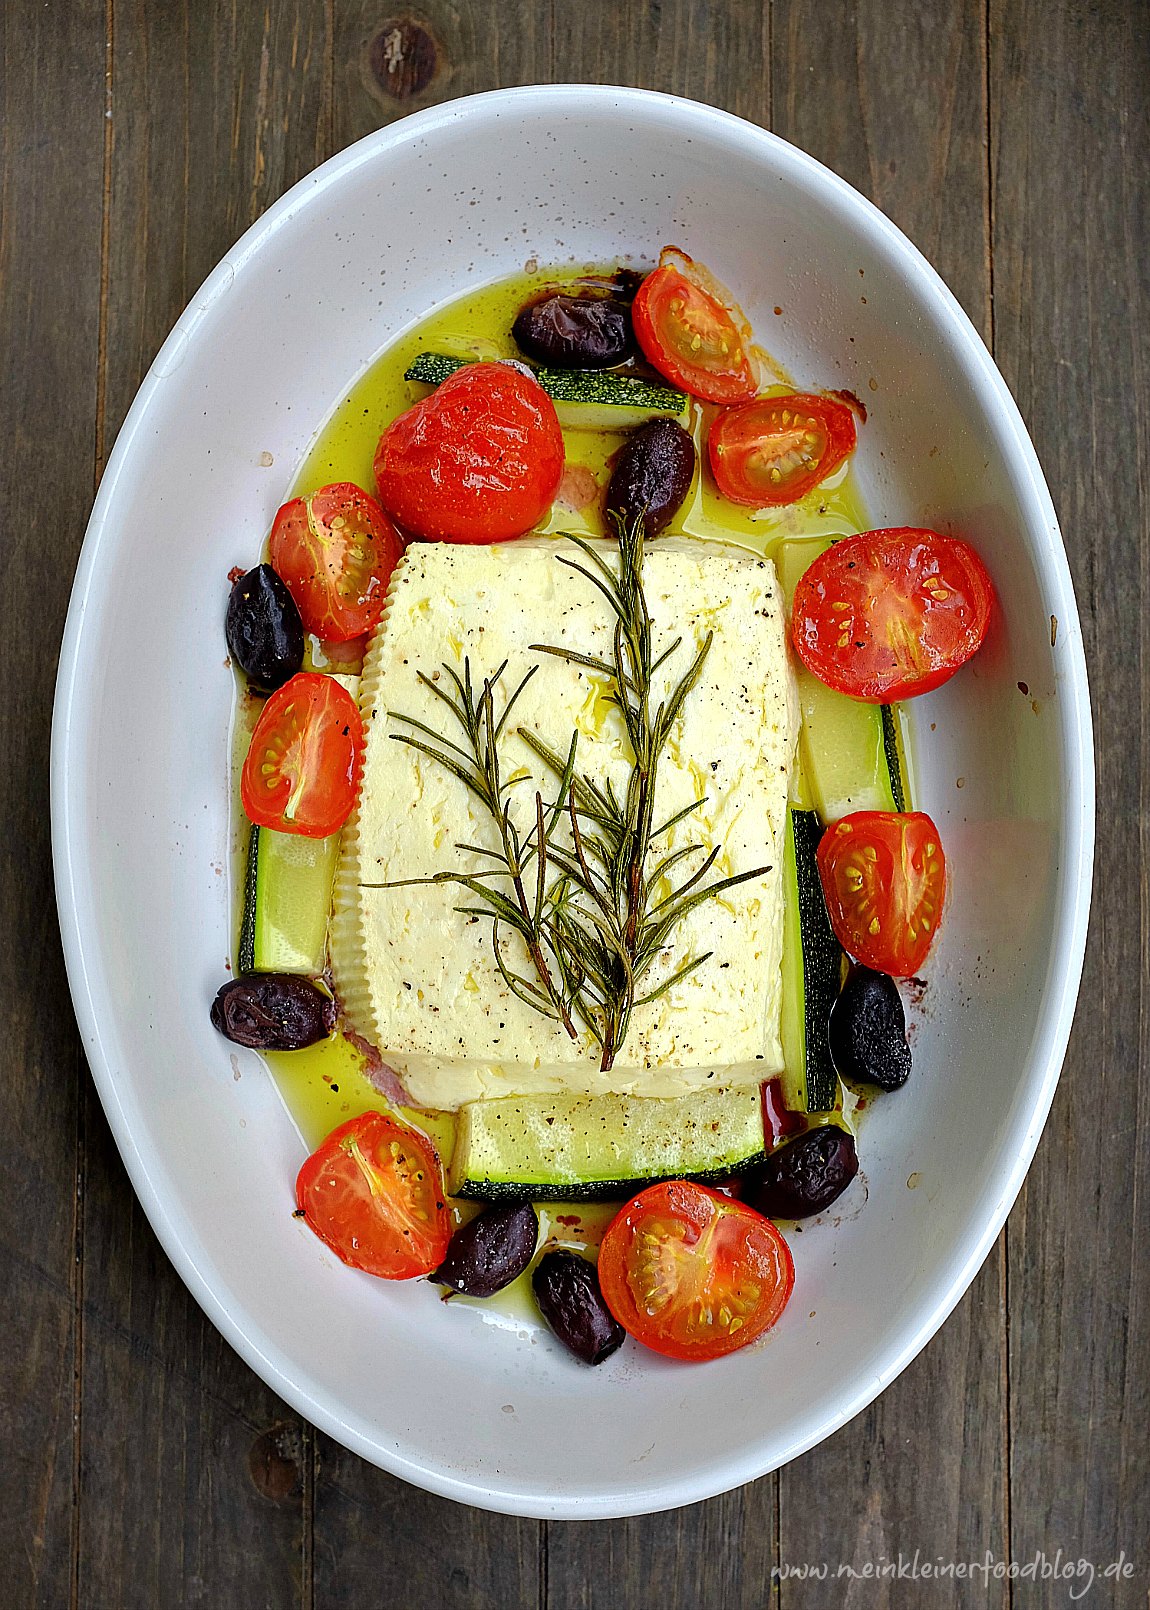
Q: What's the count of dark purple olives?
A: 8